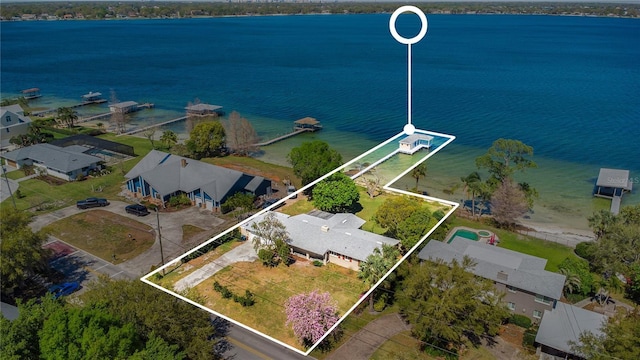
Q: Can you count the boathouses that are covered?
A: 7